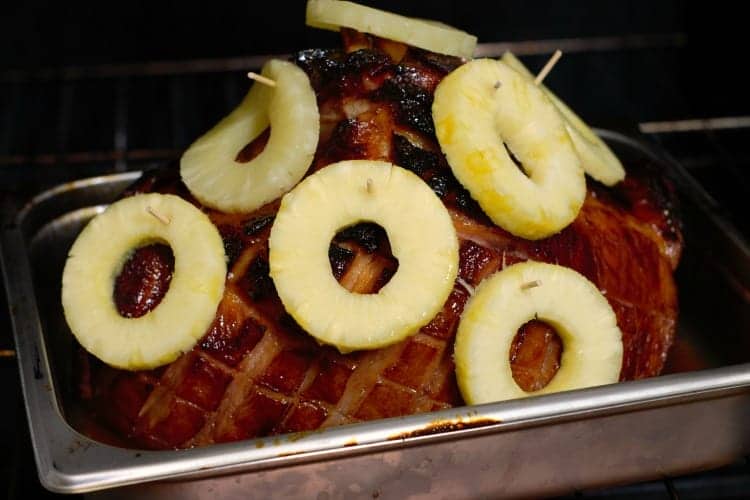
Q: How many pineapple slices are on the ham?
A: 7